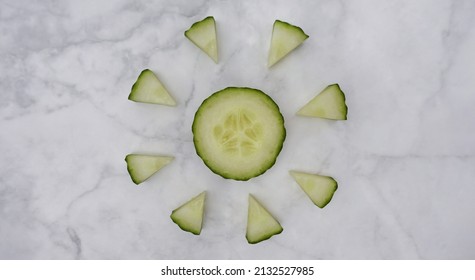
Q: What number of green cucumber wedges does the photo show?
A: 8